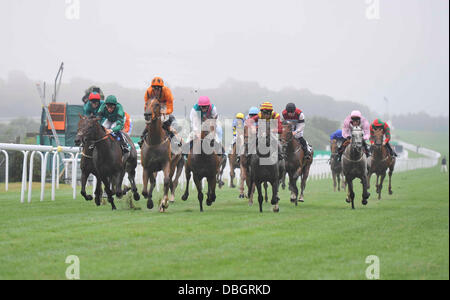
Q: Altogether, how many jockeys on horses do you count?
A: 11